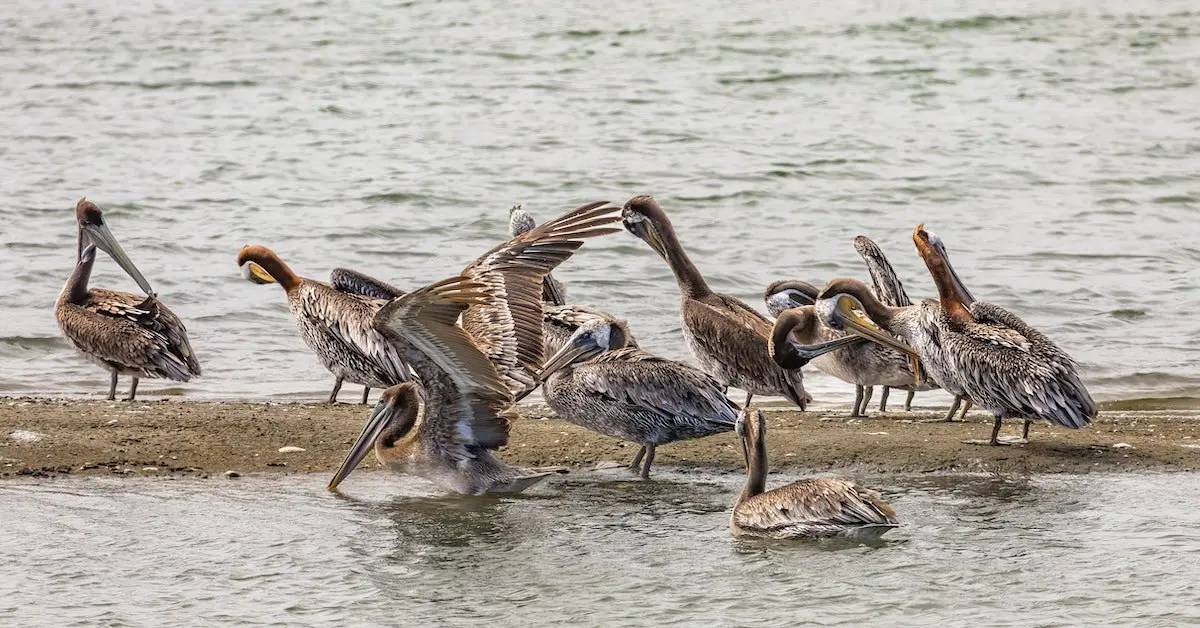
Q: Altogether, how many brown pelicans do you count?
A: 11